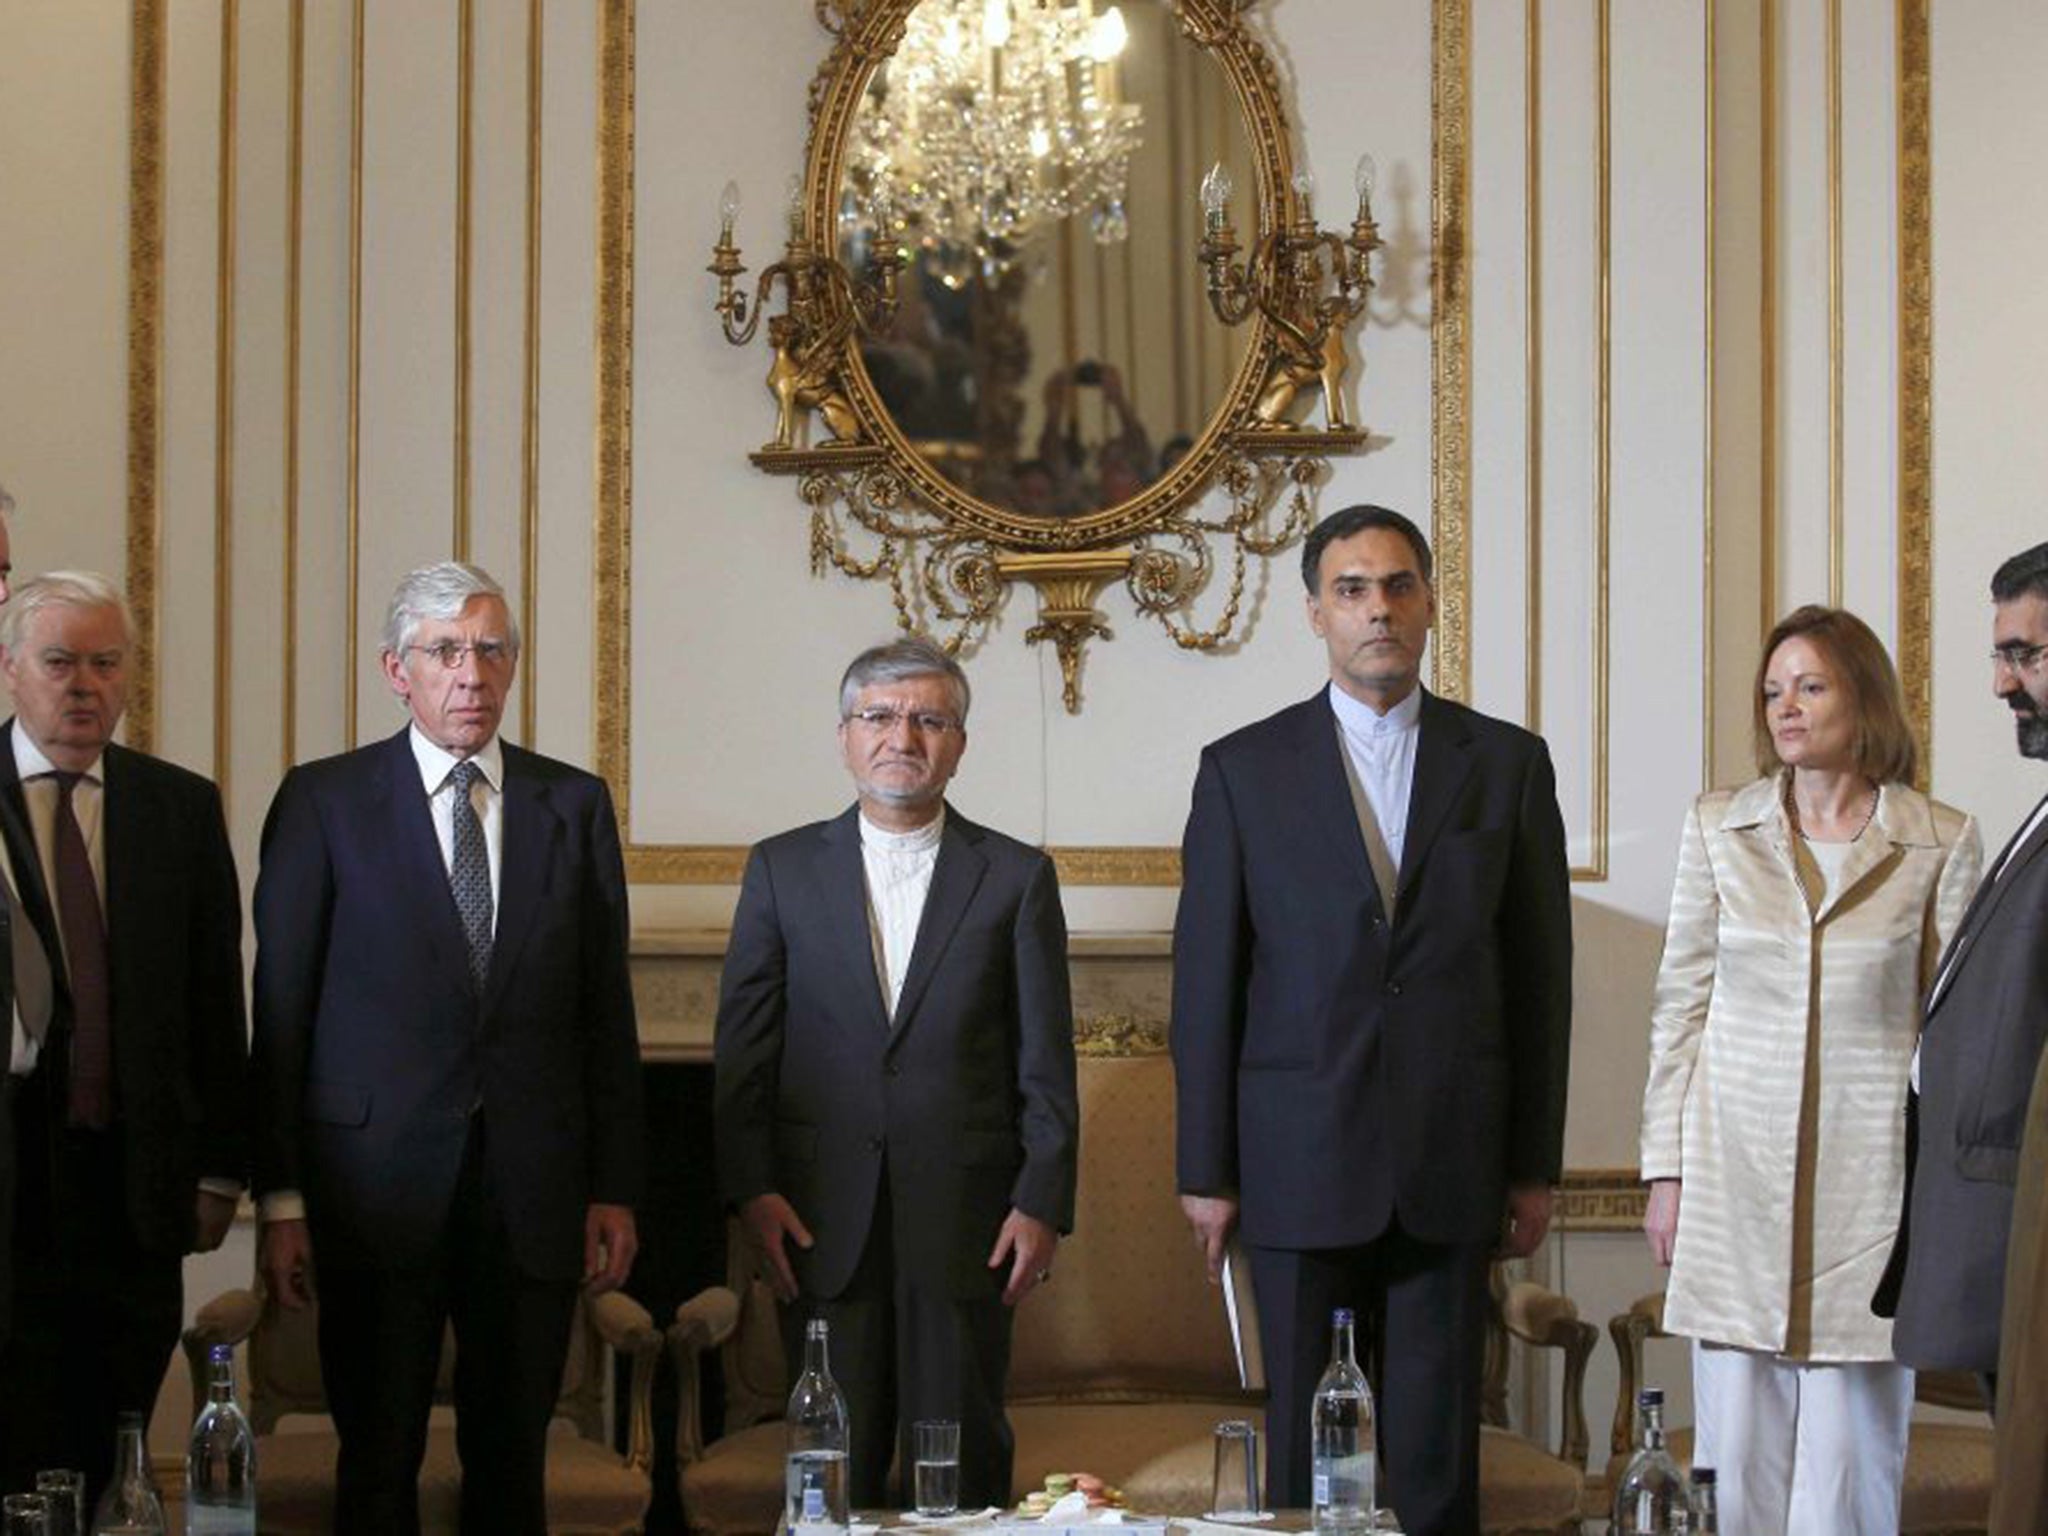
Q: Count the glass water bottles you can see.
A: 6